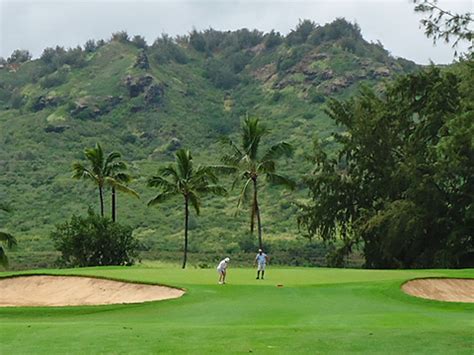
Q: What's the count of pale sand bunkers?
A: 2